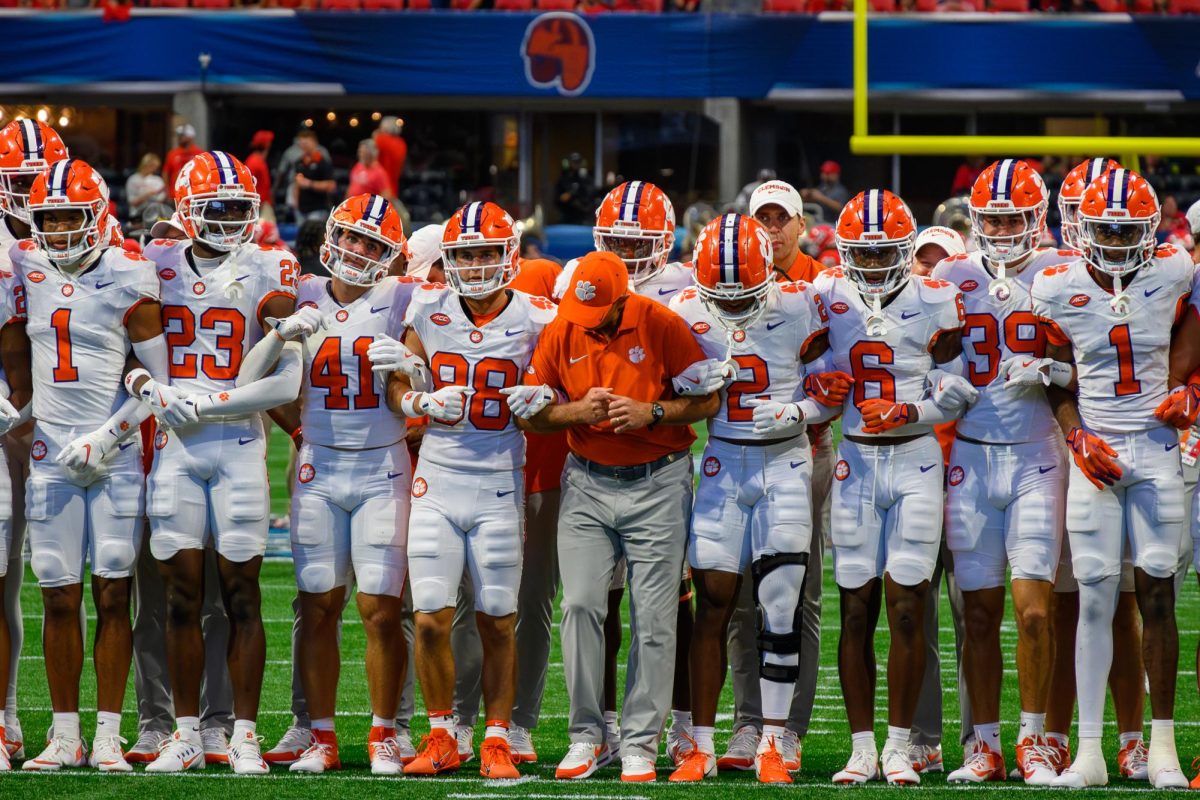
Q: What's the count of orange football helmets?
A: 11